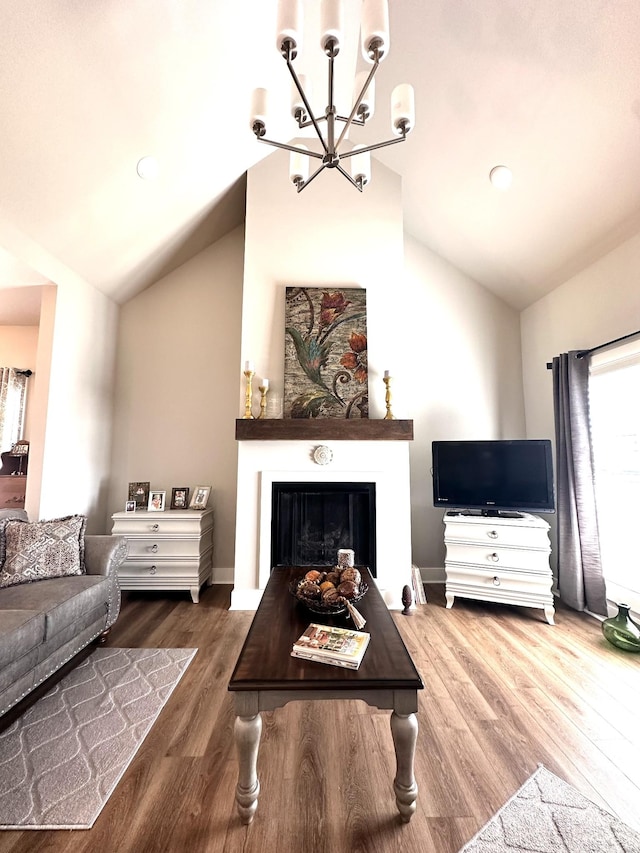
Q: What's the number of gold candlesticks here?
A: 3